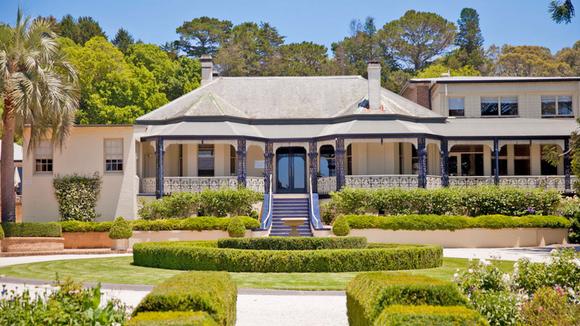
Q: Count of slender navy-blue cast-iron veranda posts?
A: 9